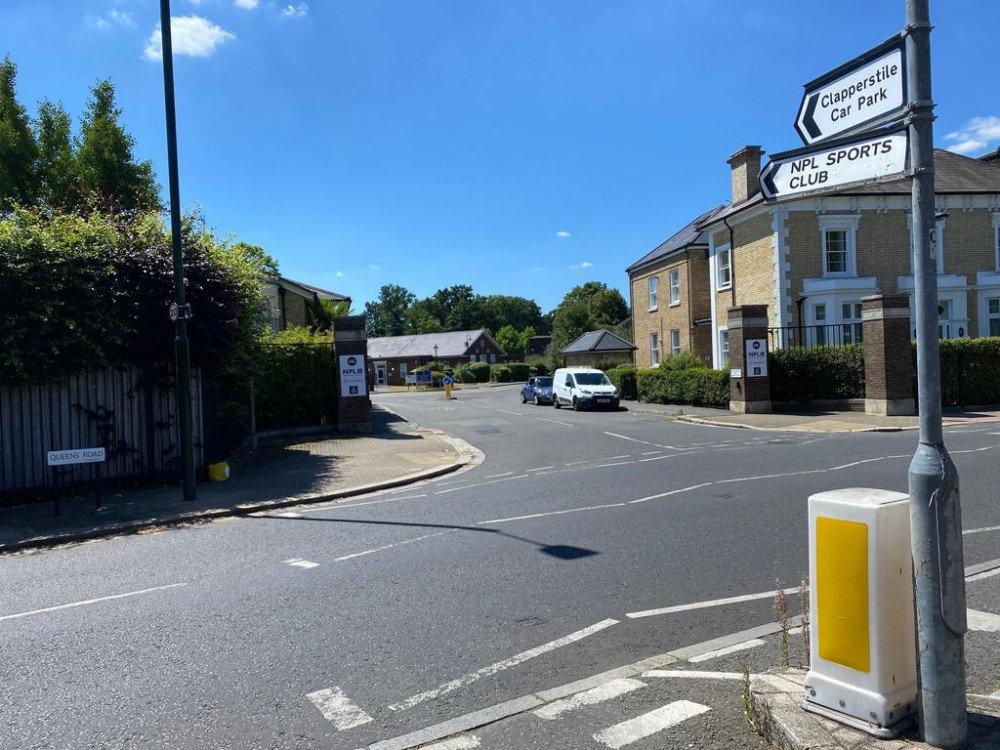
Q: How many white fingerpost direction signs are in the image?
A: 2